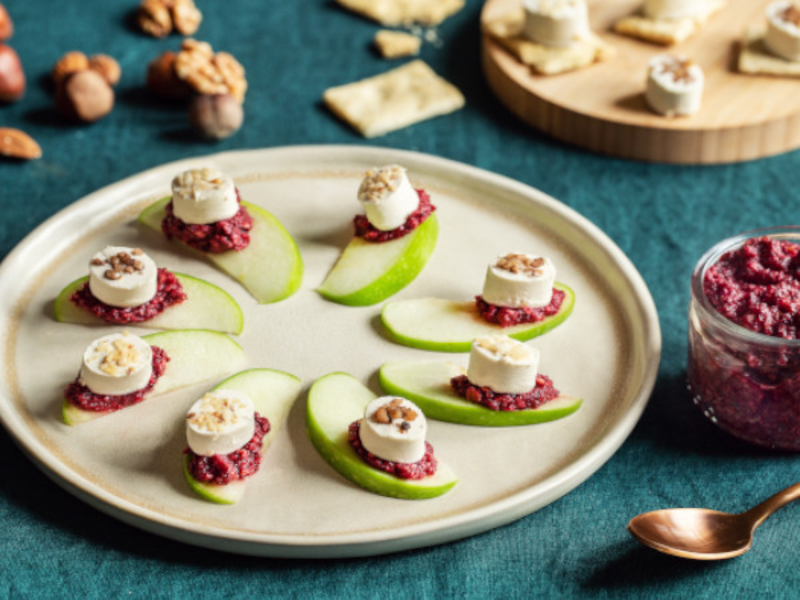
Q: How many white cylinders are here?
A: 12